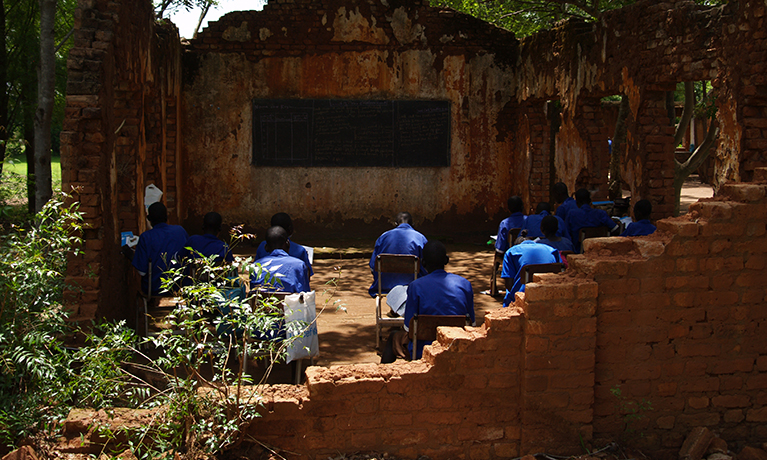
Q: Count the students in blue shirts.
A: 13